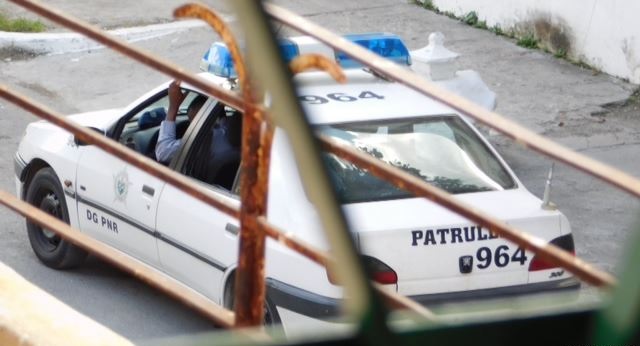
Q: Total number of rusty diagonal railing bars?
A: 4